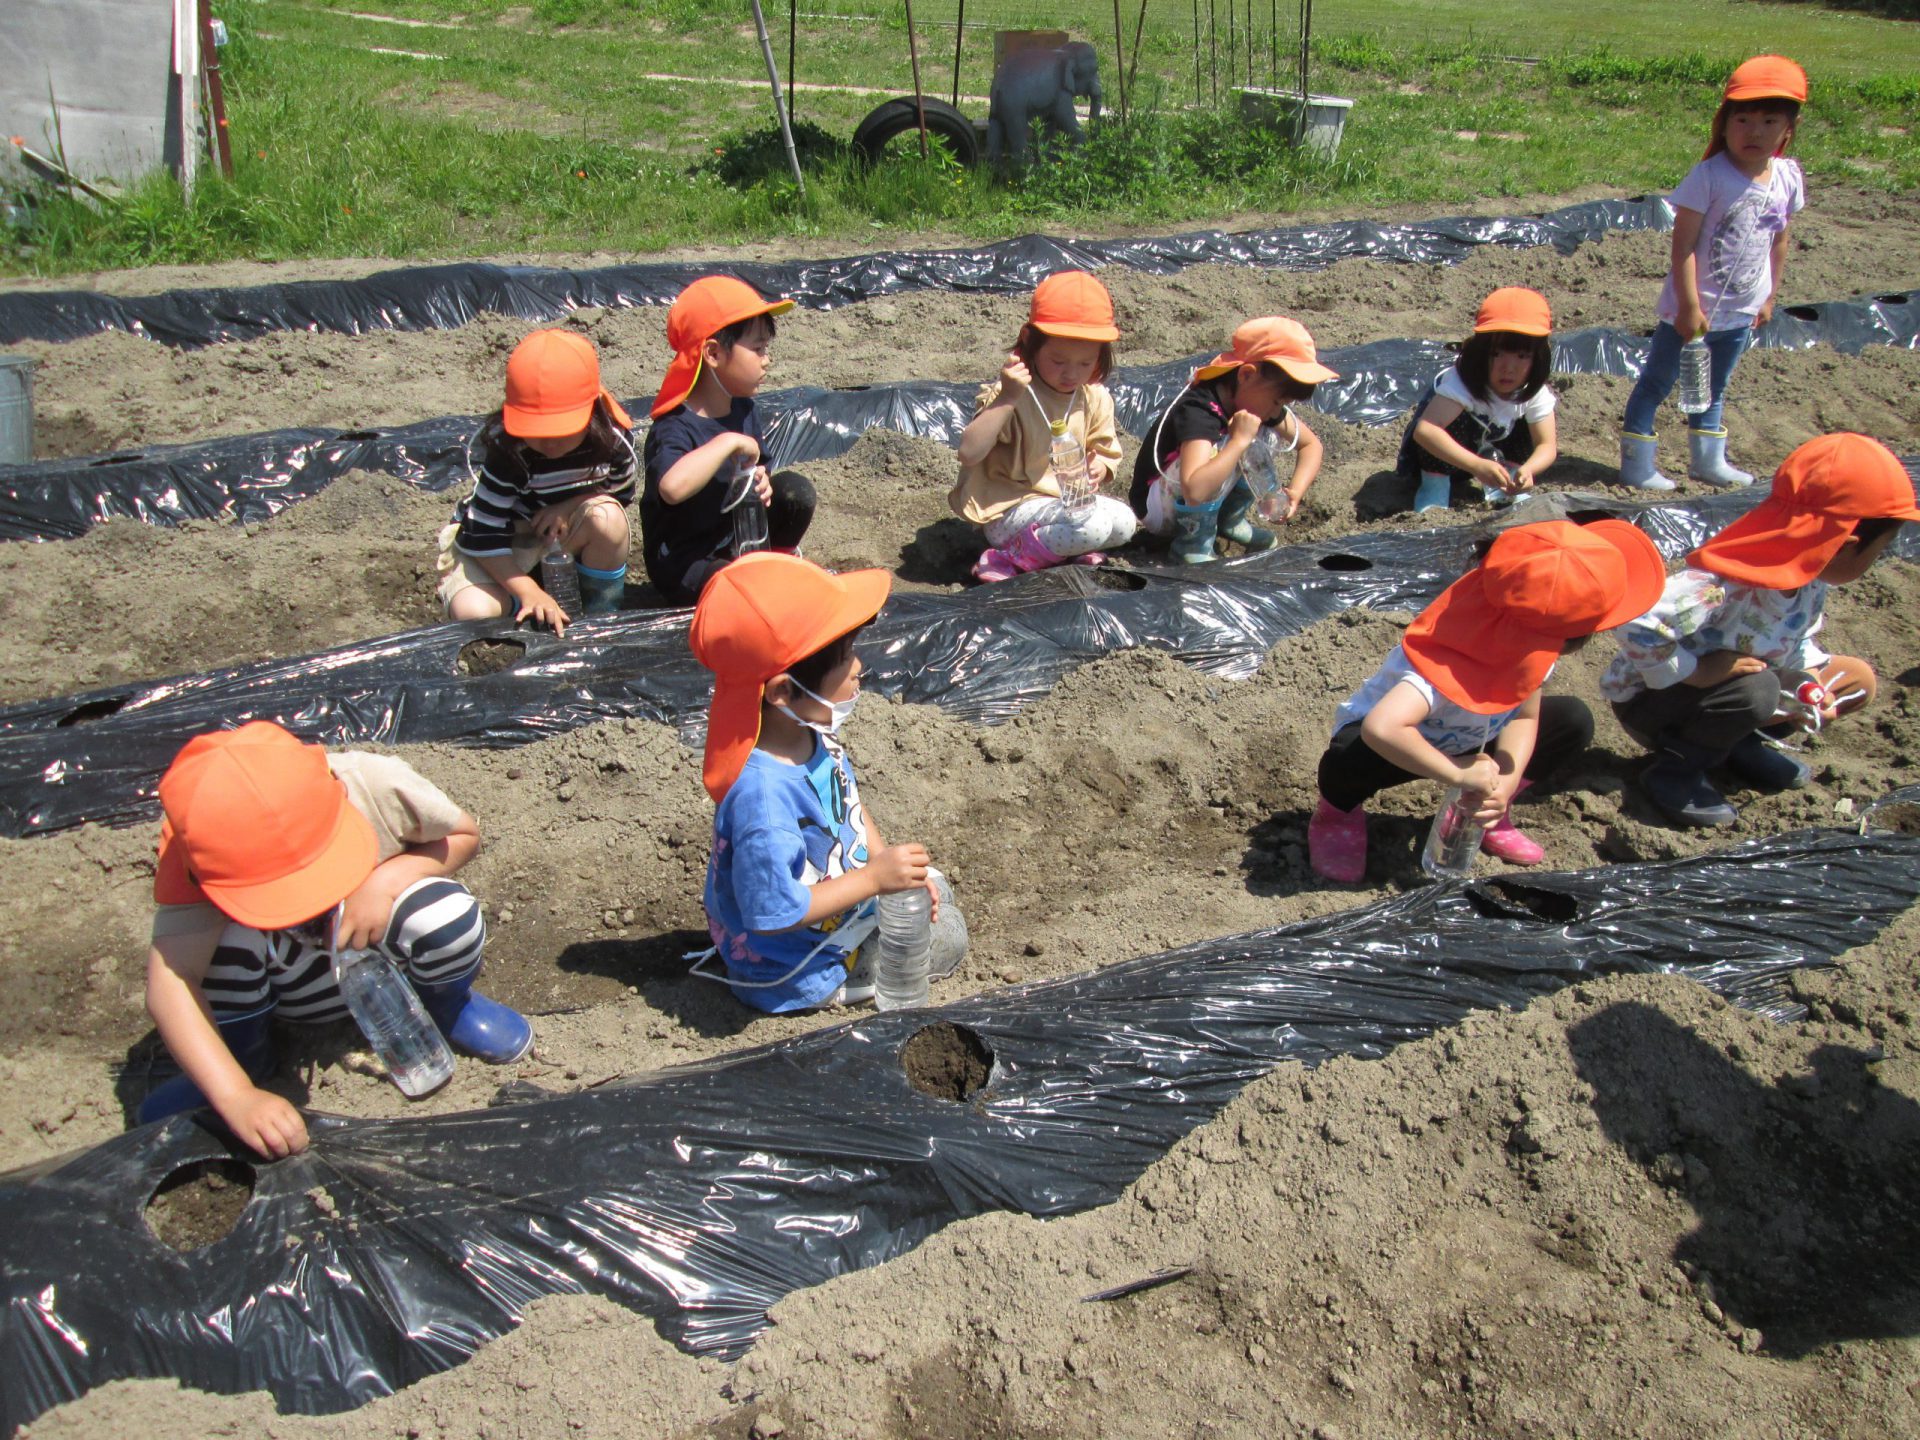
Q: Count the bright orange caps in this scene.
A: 10